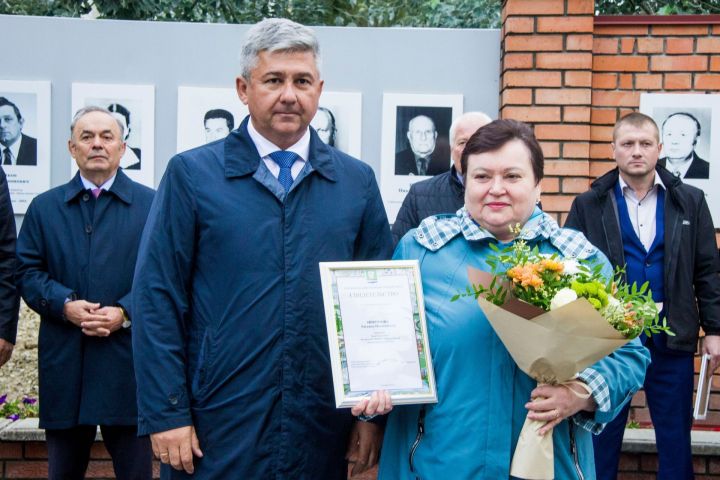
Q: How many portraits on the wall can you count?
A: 6